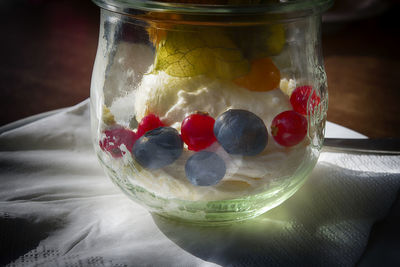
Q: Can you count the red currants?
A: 5